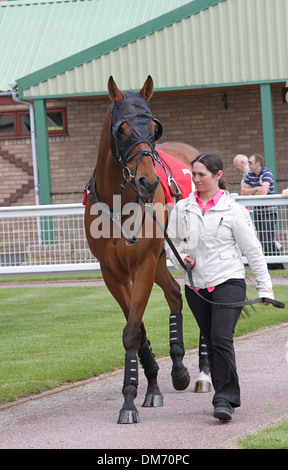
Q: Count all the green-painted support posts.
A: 2